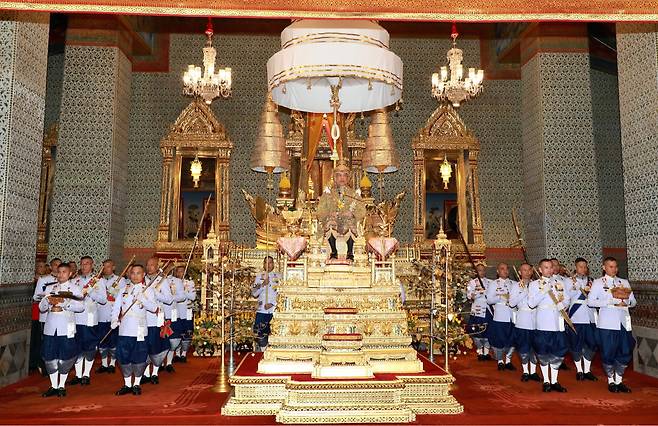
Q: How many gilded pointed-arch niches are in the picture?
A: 2